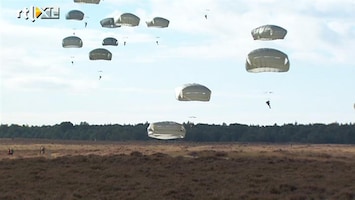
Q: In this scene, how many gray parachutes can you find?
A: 12